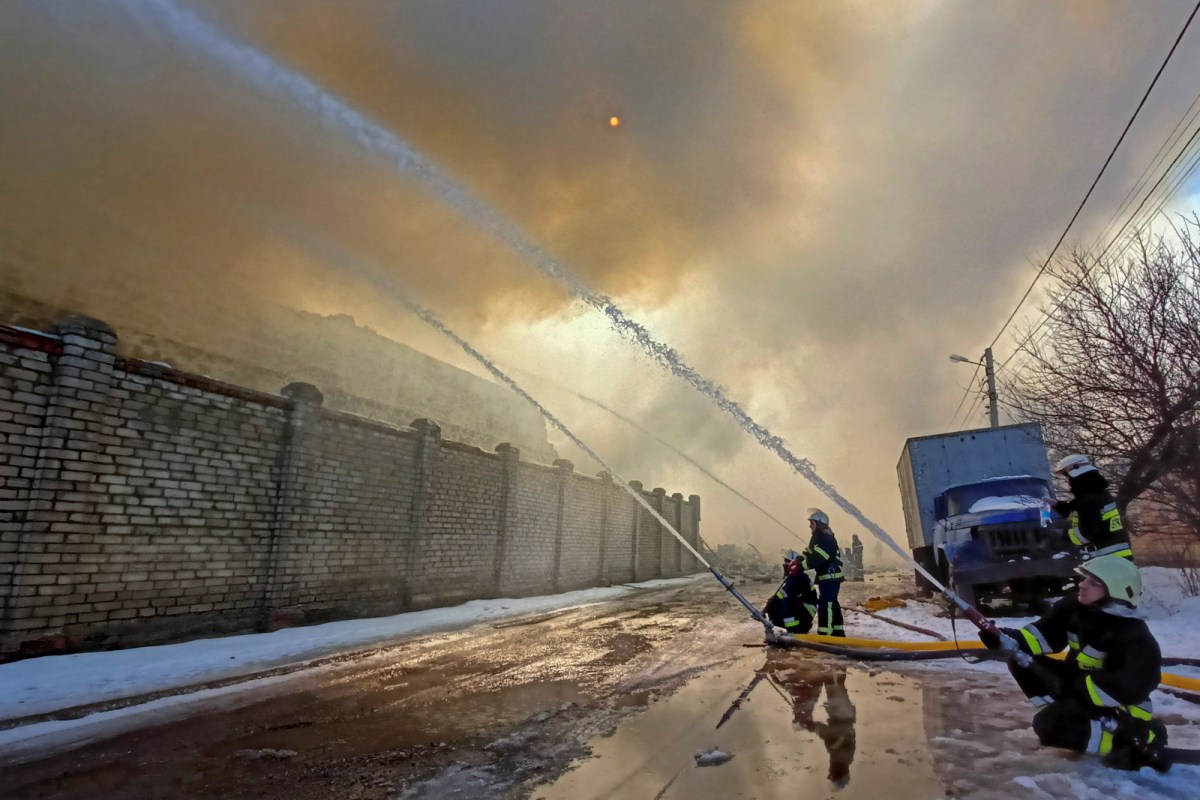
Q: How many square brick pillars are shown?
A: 10